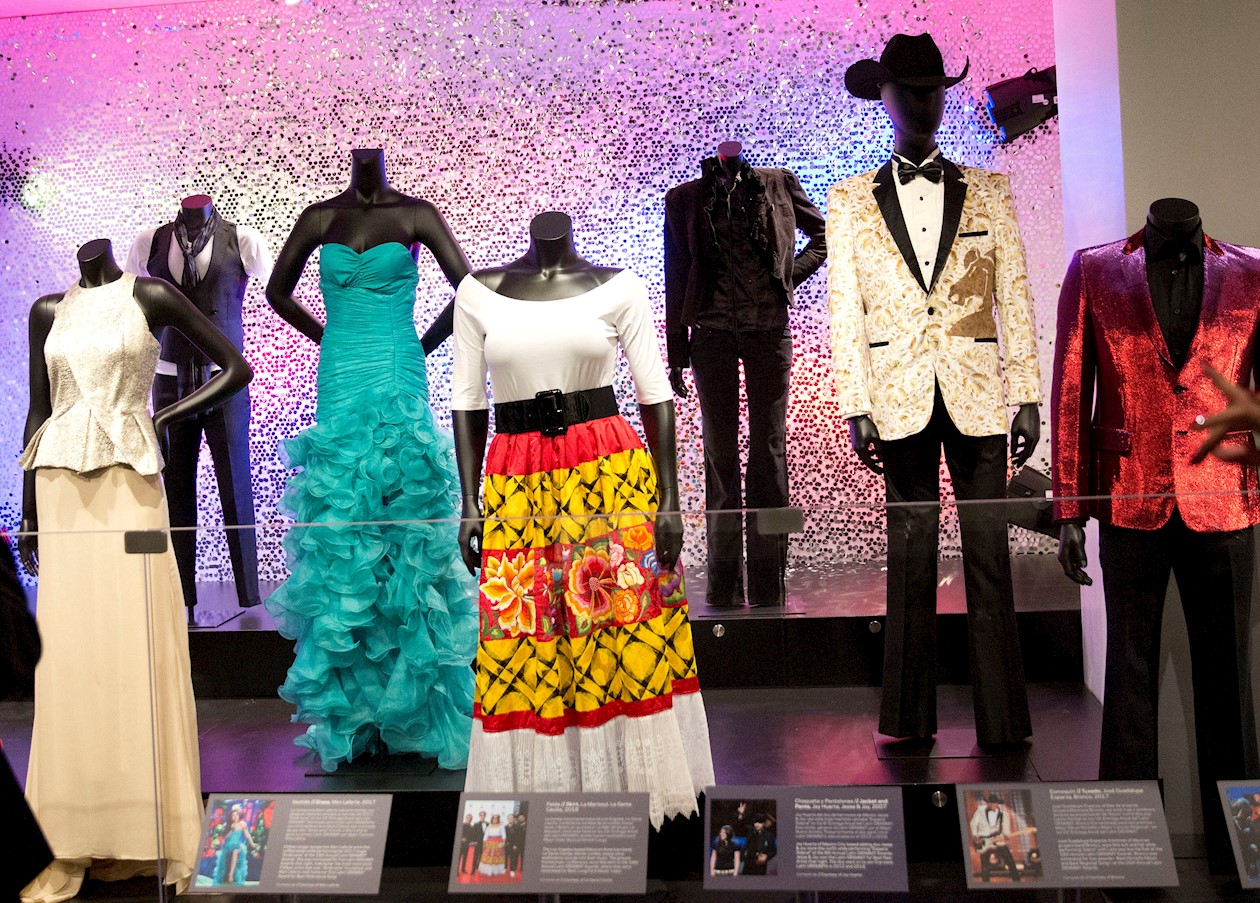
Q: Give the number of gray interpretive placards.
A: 5